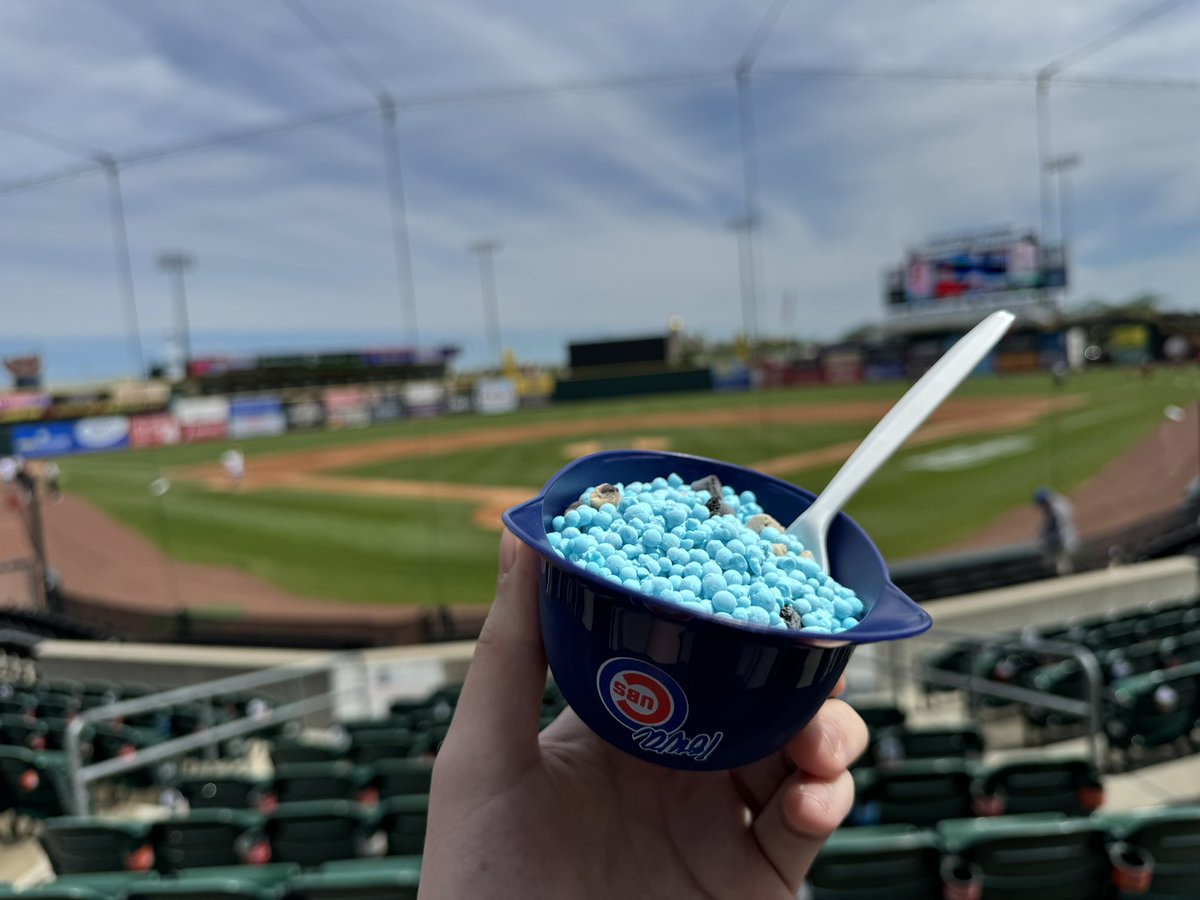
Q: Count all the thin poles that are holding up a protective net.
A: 4